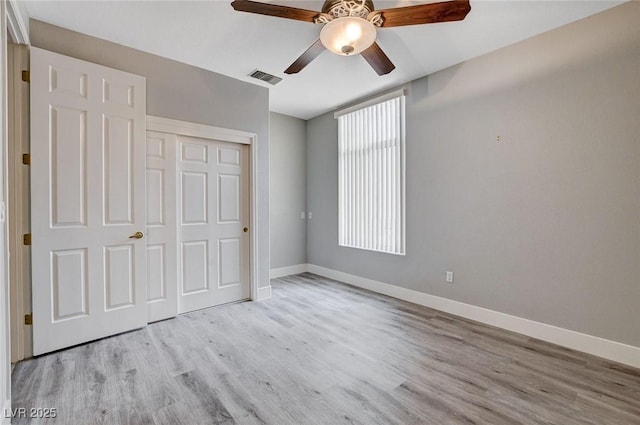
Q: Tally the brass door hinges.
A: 4